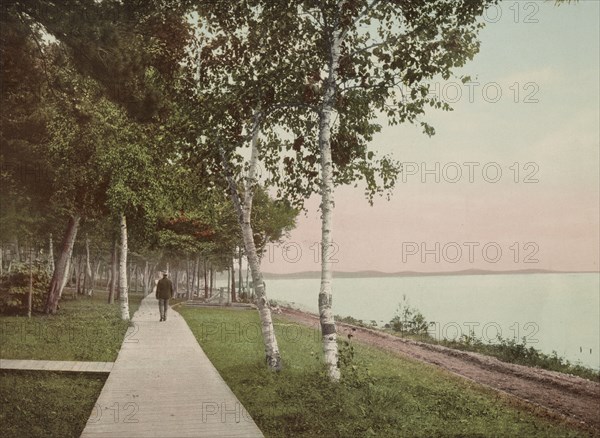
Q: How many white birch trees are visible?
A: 3